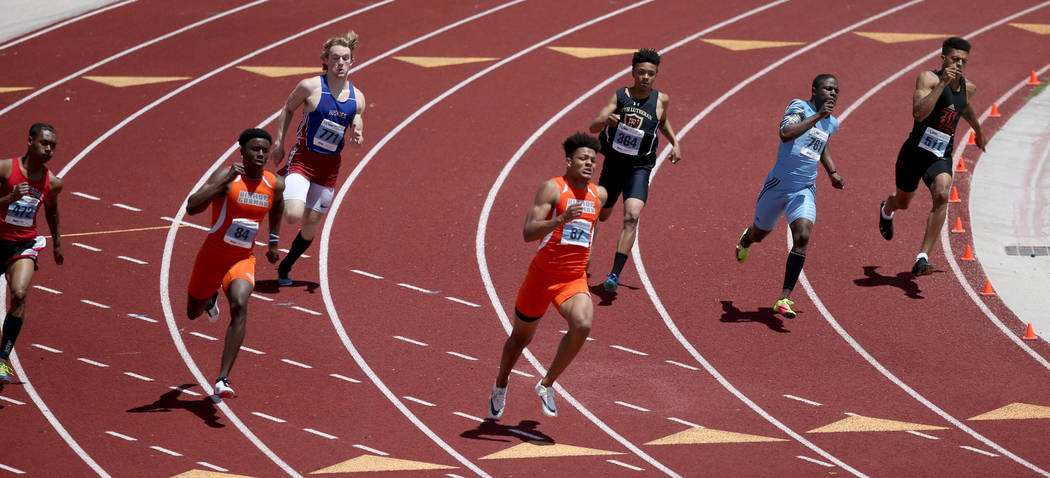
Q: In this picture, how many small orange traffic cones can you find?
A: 9